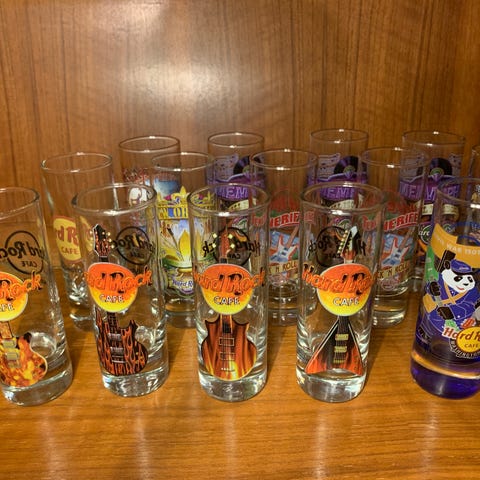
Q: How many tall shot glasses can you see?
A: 14